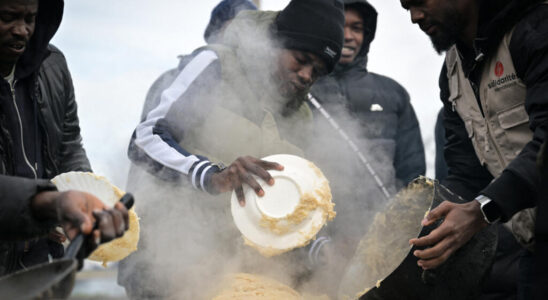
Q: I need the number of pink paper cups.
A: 0